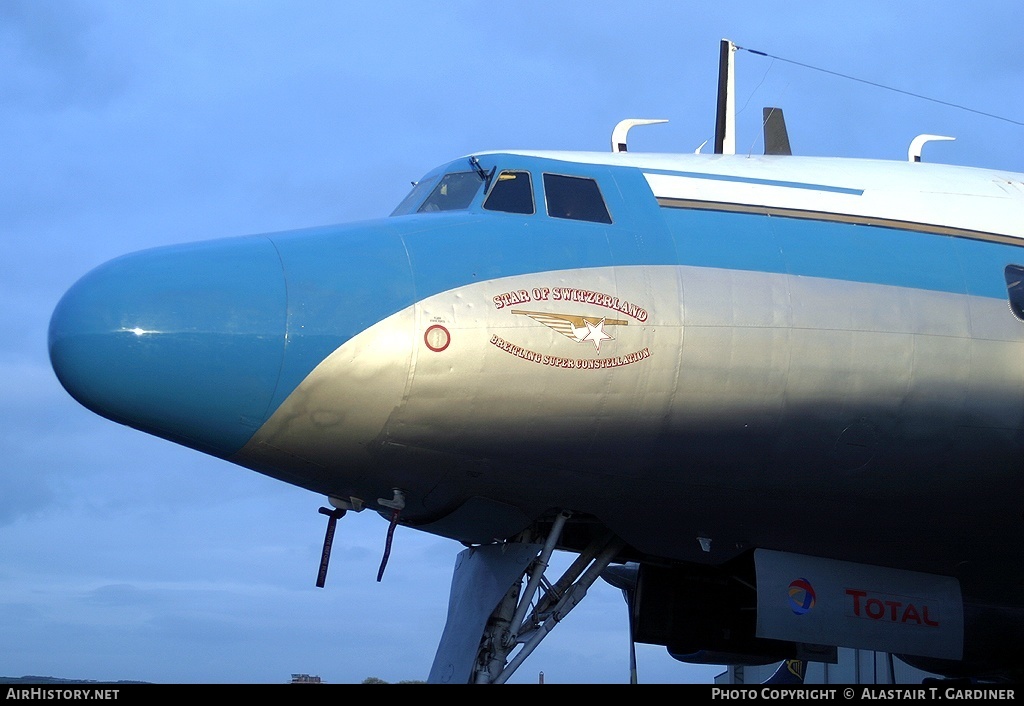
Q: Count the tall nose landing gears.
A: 1